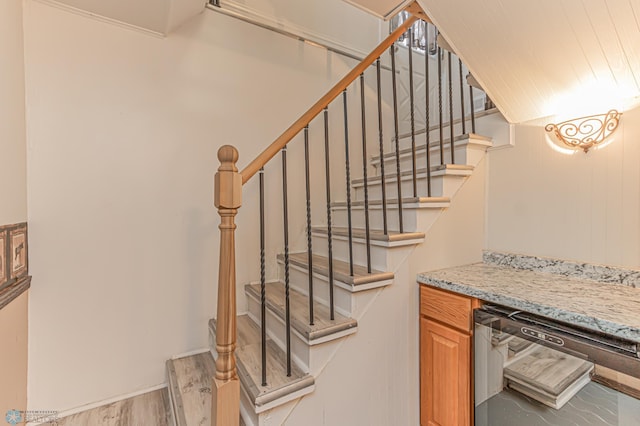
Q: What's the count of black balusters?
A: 14